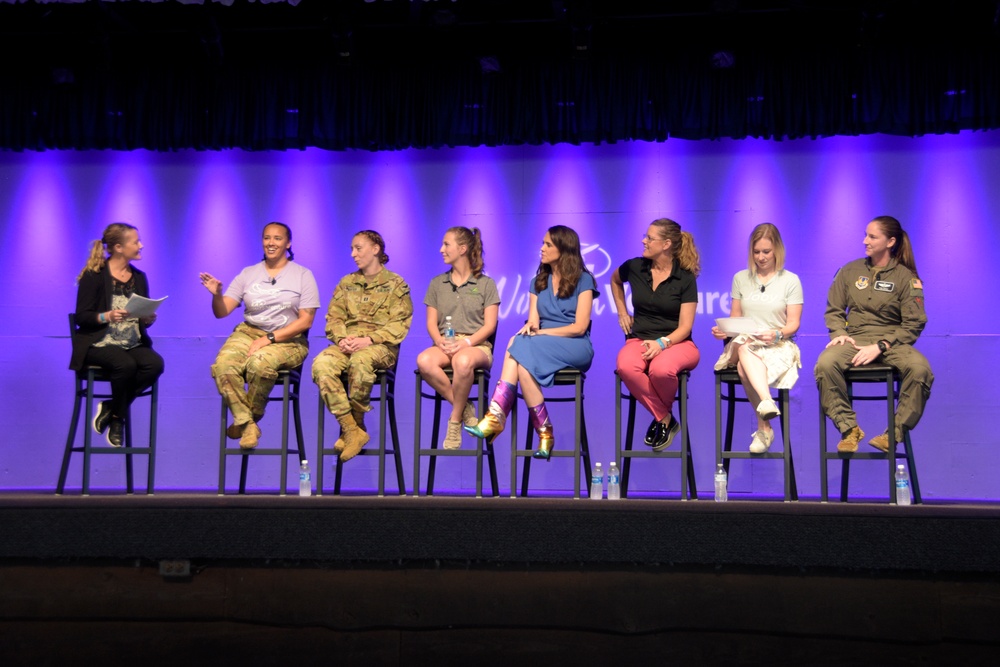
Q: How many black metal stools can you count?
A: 8